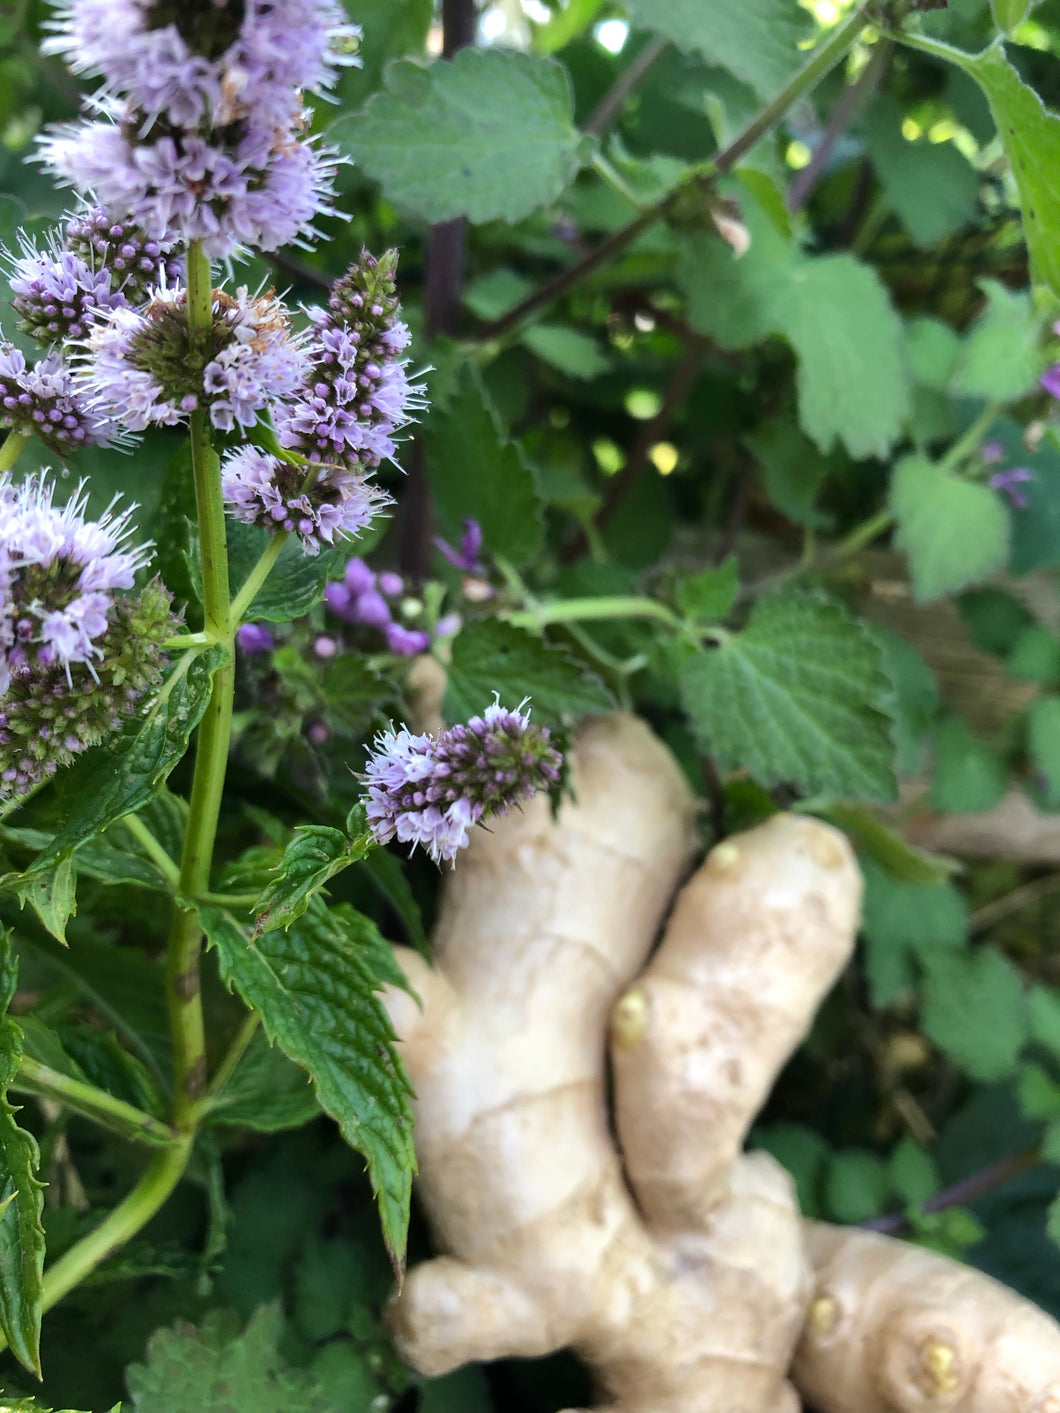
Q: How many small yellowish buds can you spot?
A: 4